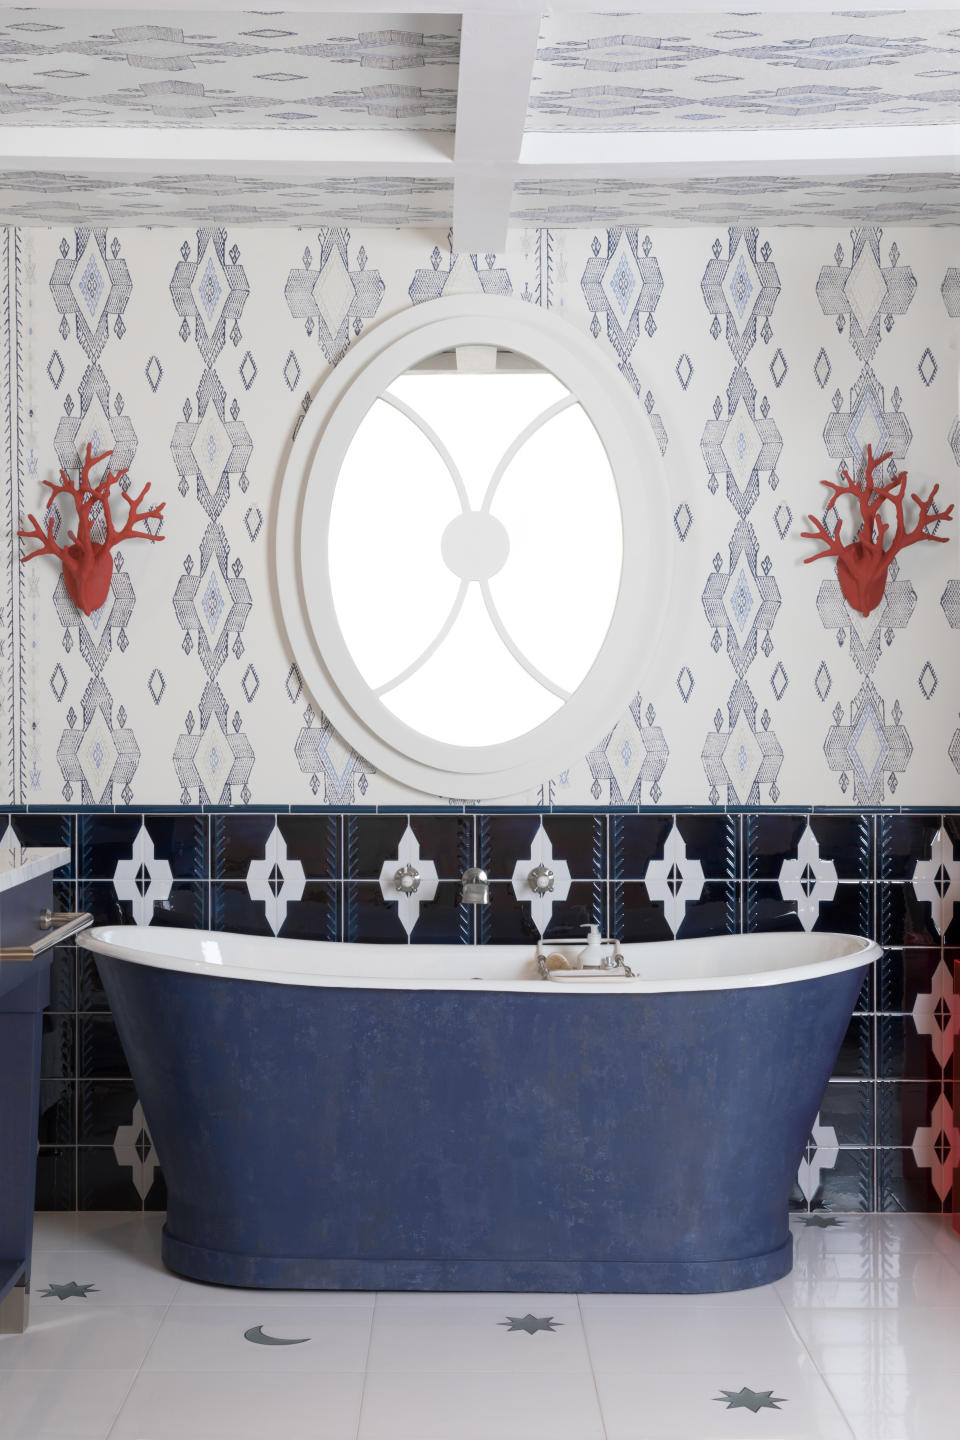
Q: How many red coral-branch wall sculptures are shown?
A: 2